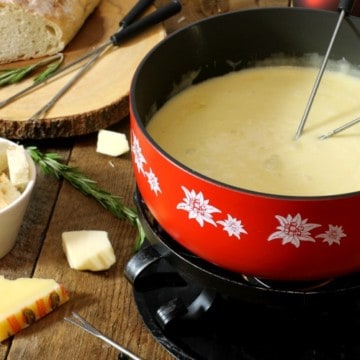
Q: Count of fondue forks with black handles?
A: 3